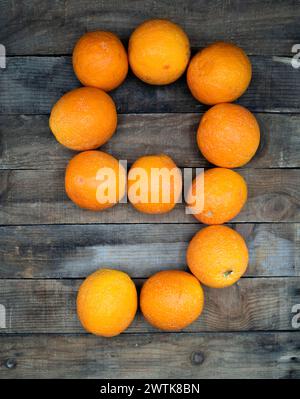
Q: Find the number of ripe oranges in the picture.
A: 11